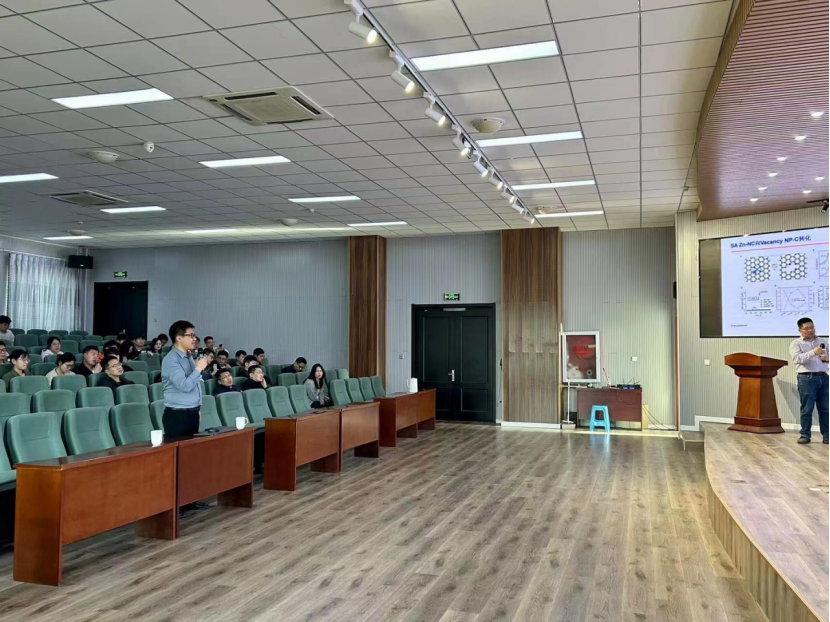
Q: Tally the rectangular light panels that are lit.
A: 12